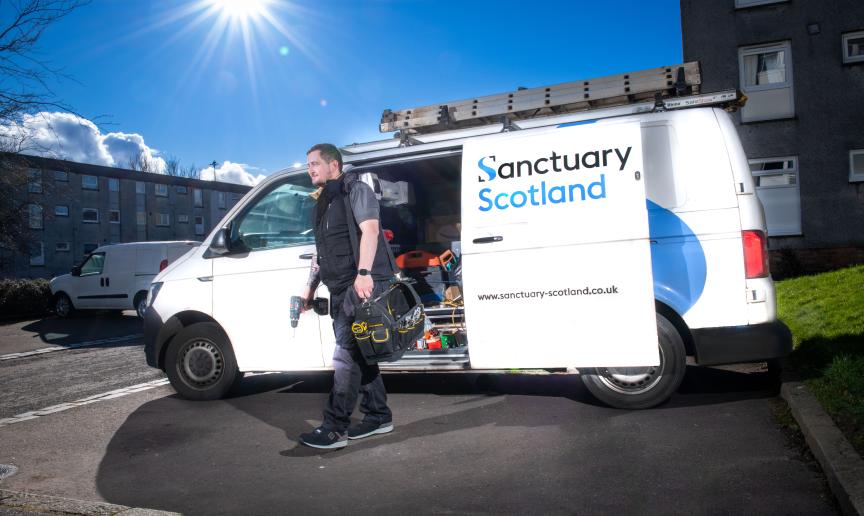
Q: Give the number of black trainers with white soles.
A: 2